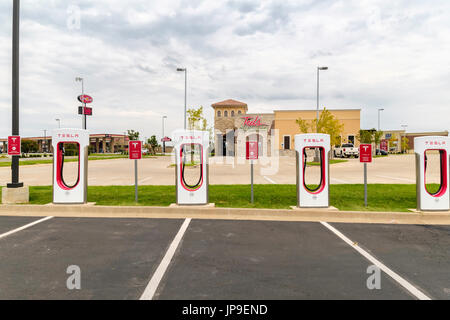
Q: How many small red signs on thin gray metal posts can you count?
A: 3